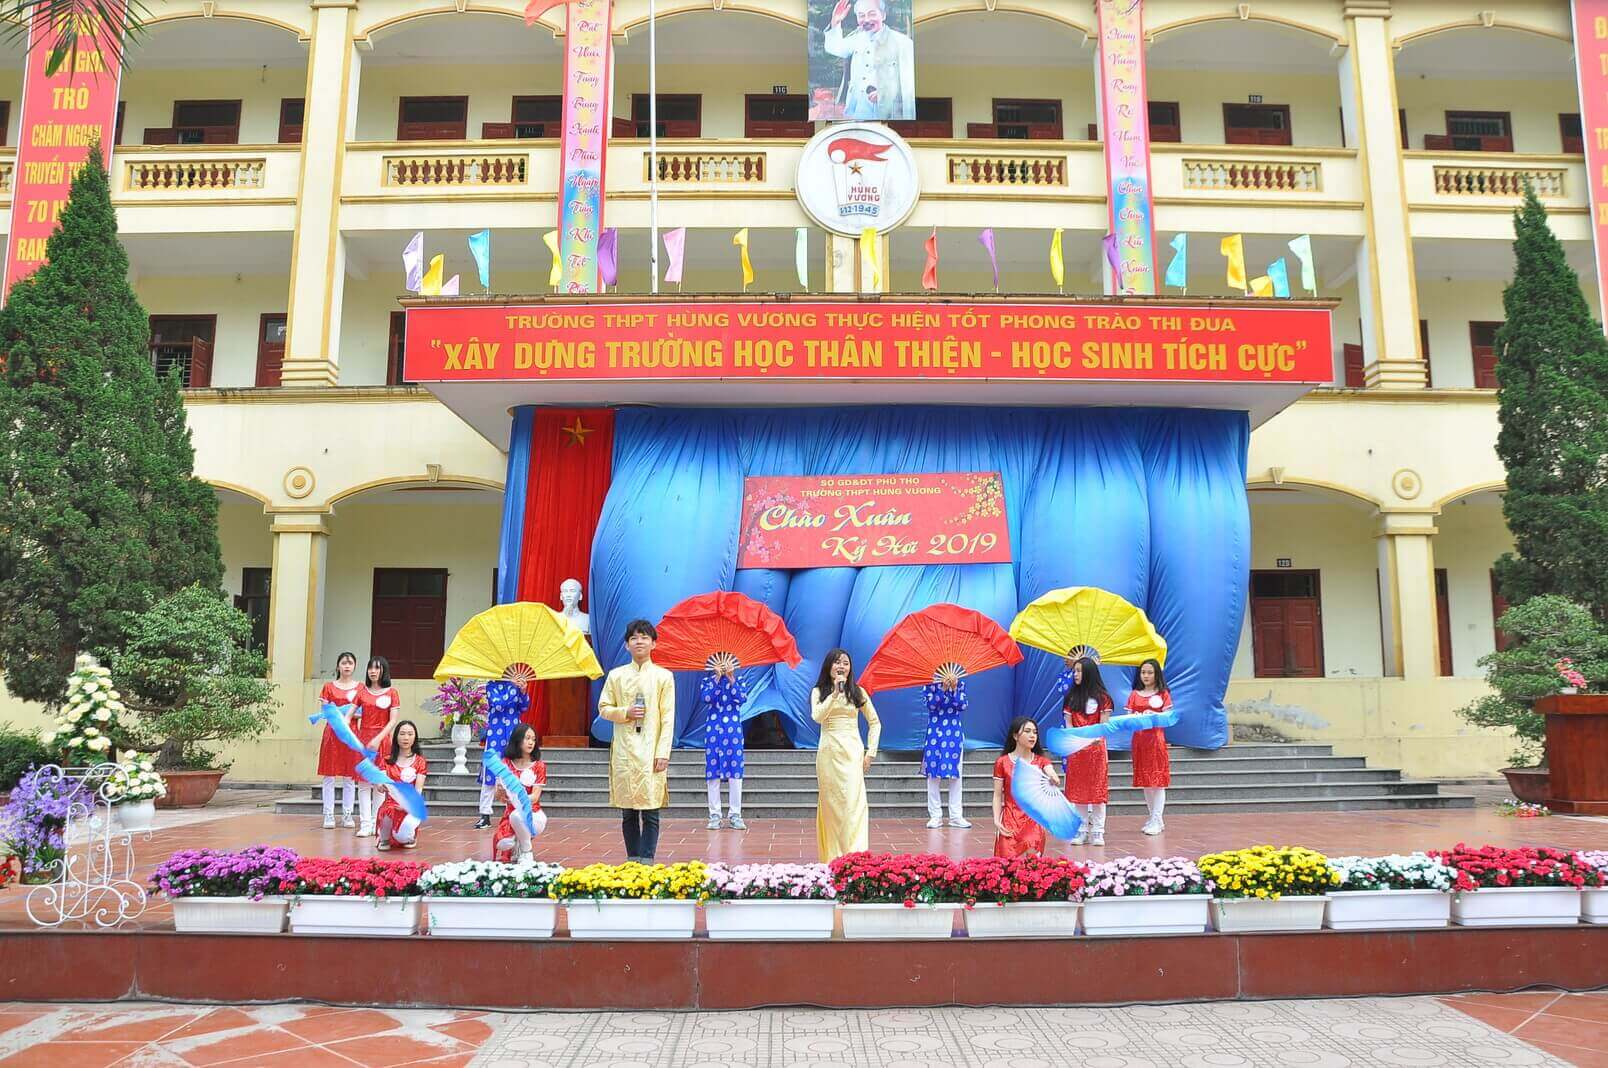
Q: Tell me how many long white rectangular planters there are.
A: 12